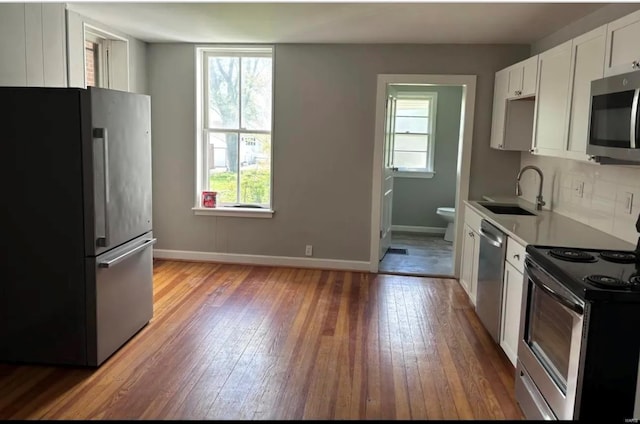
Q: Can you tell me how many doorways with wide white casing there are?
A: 1